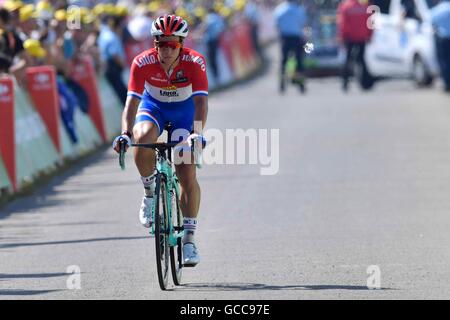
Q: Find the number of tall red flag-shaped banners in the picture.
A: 3